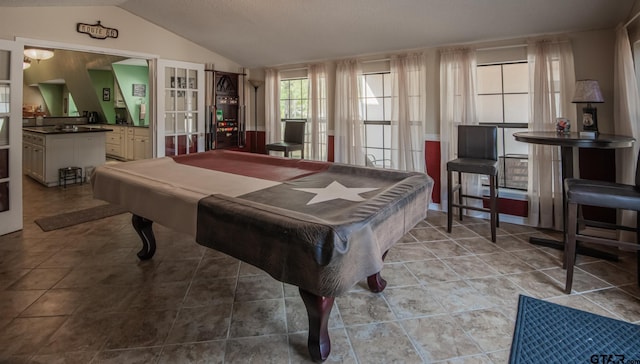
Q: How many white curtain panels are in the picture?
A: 7